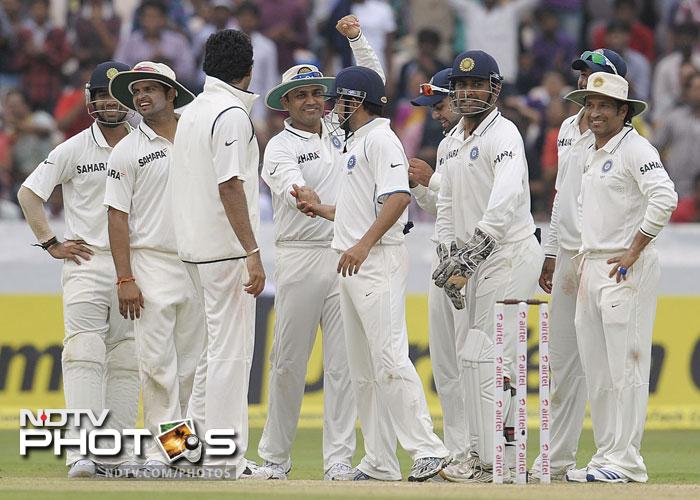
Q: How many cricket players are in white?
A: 9